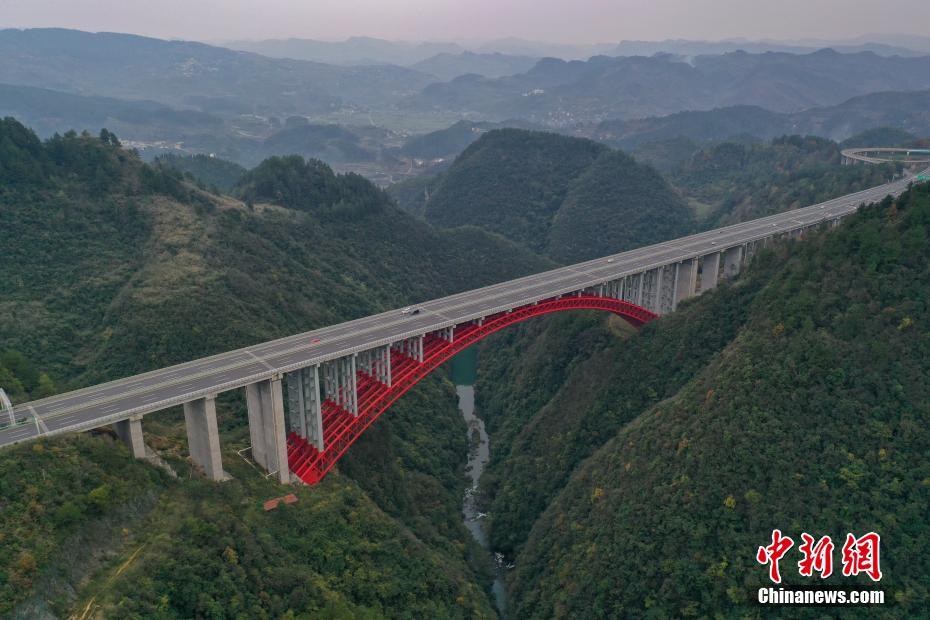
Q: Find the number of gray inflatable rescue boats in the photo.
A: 0